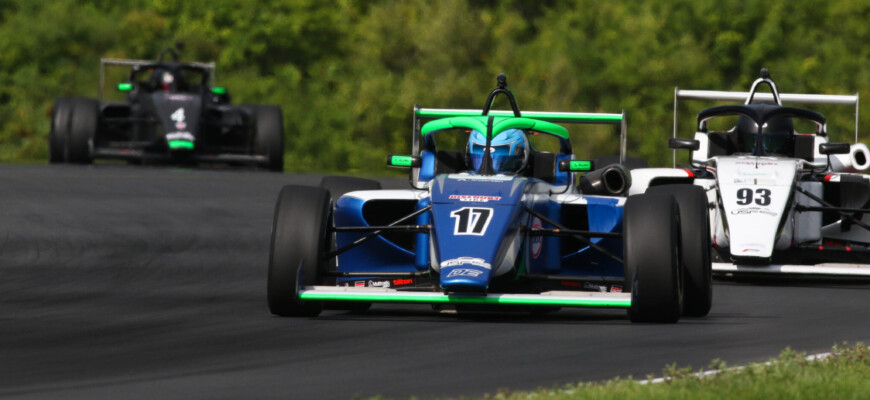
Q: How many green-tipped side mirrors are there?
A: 4